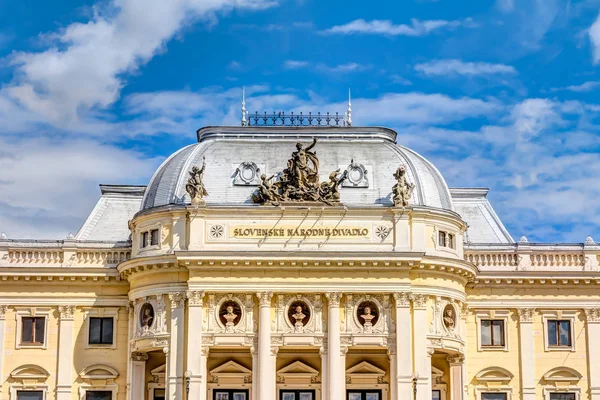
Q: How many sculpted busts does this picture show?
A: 5